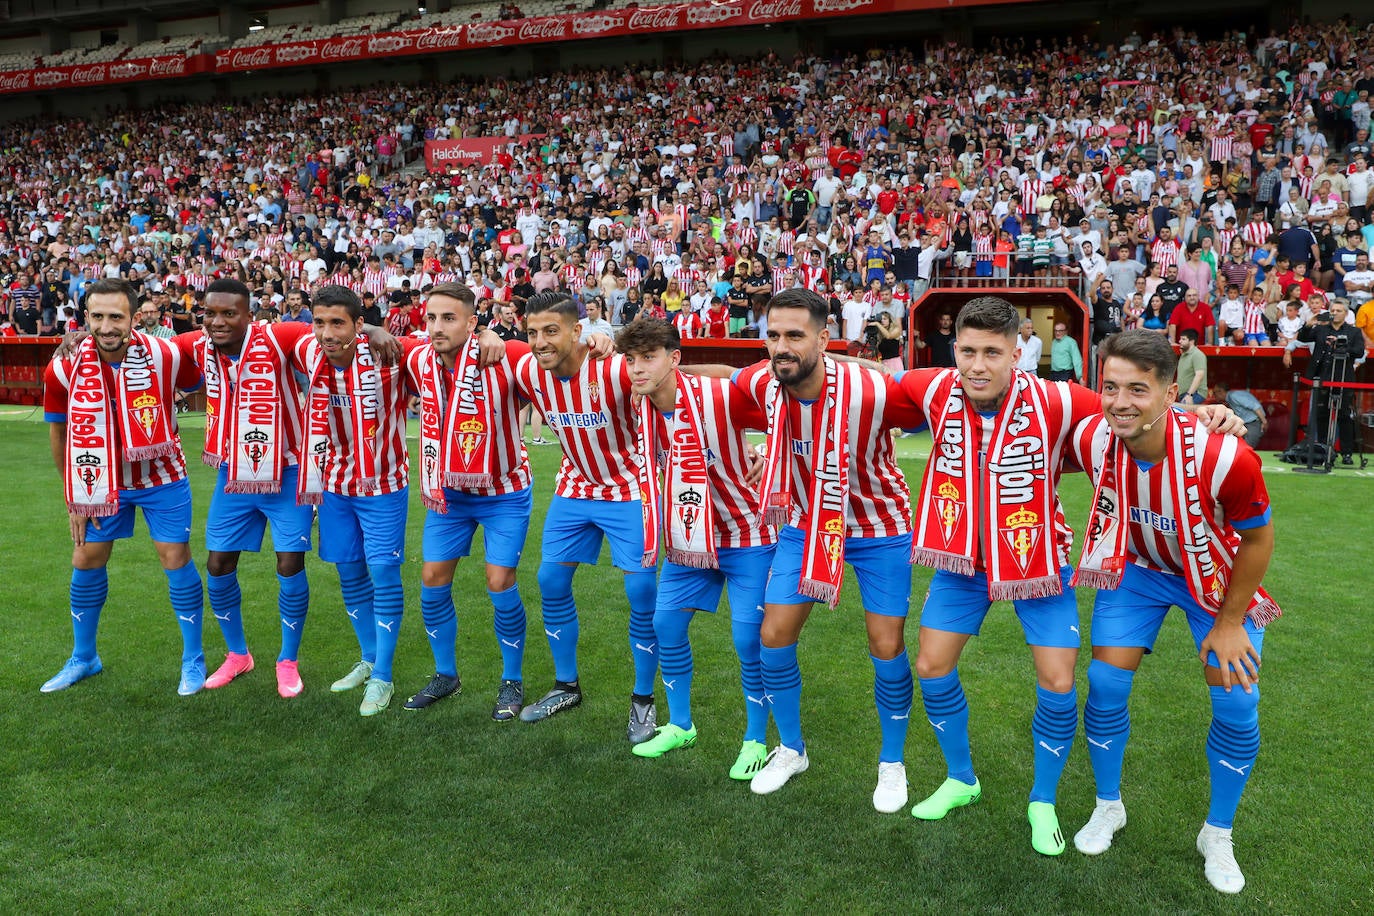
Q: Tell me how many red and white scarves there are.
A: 8